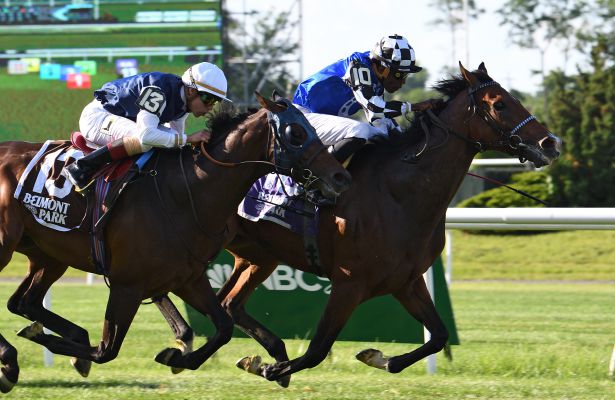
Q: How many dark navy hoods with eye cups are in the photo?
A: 1